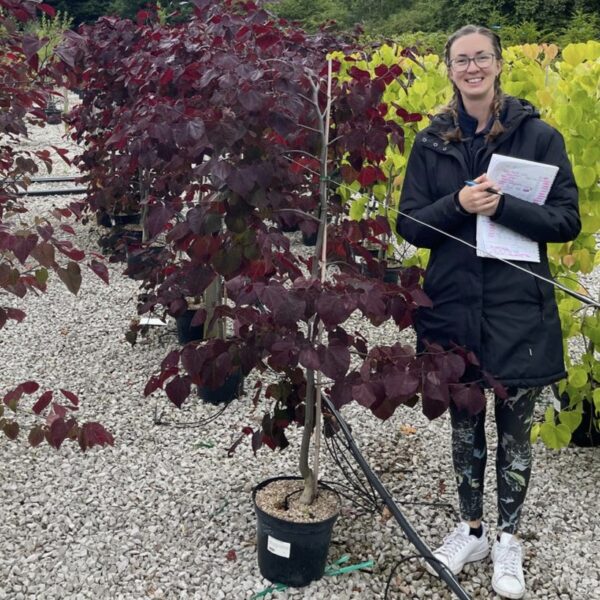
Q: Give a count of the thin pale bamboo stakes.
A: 1